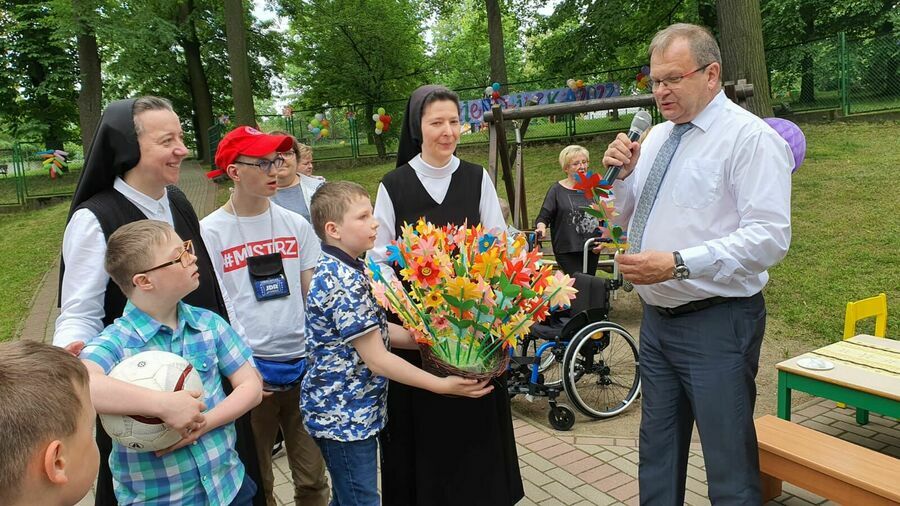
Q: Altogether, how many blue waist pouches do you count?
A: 1